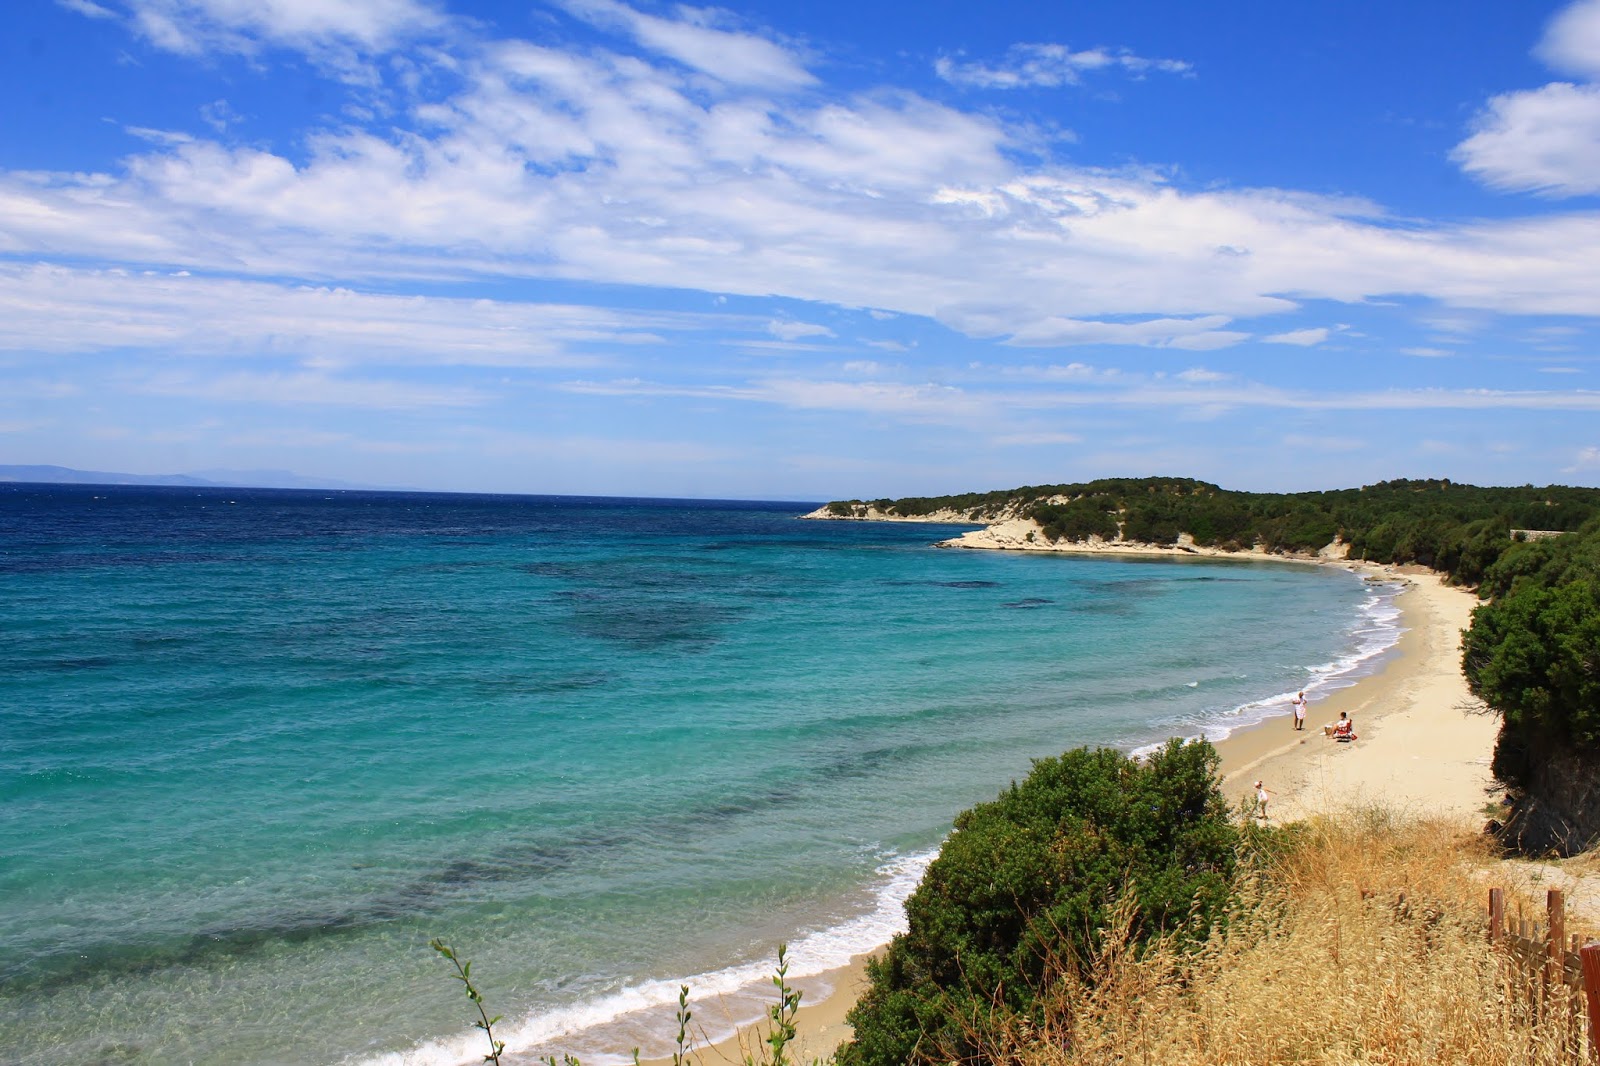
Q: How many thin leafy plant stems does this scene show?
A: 3